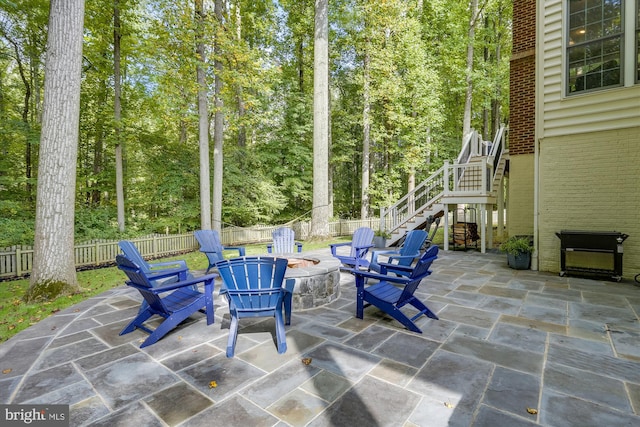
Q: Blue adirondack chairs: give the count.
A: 8